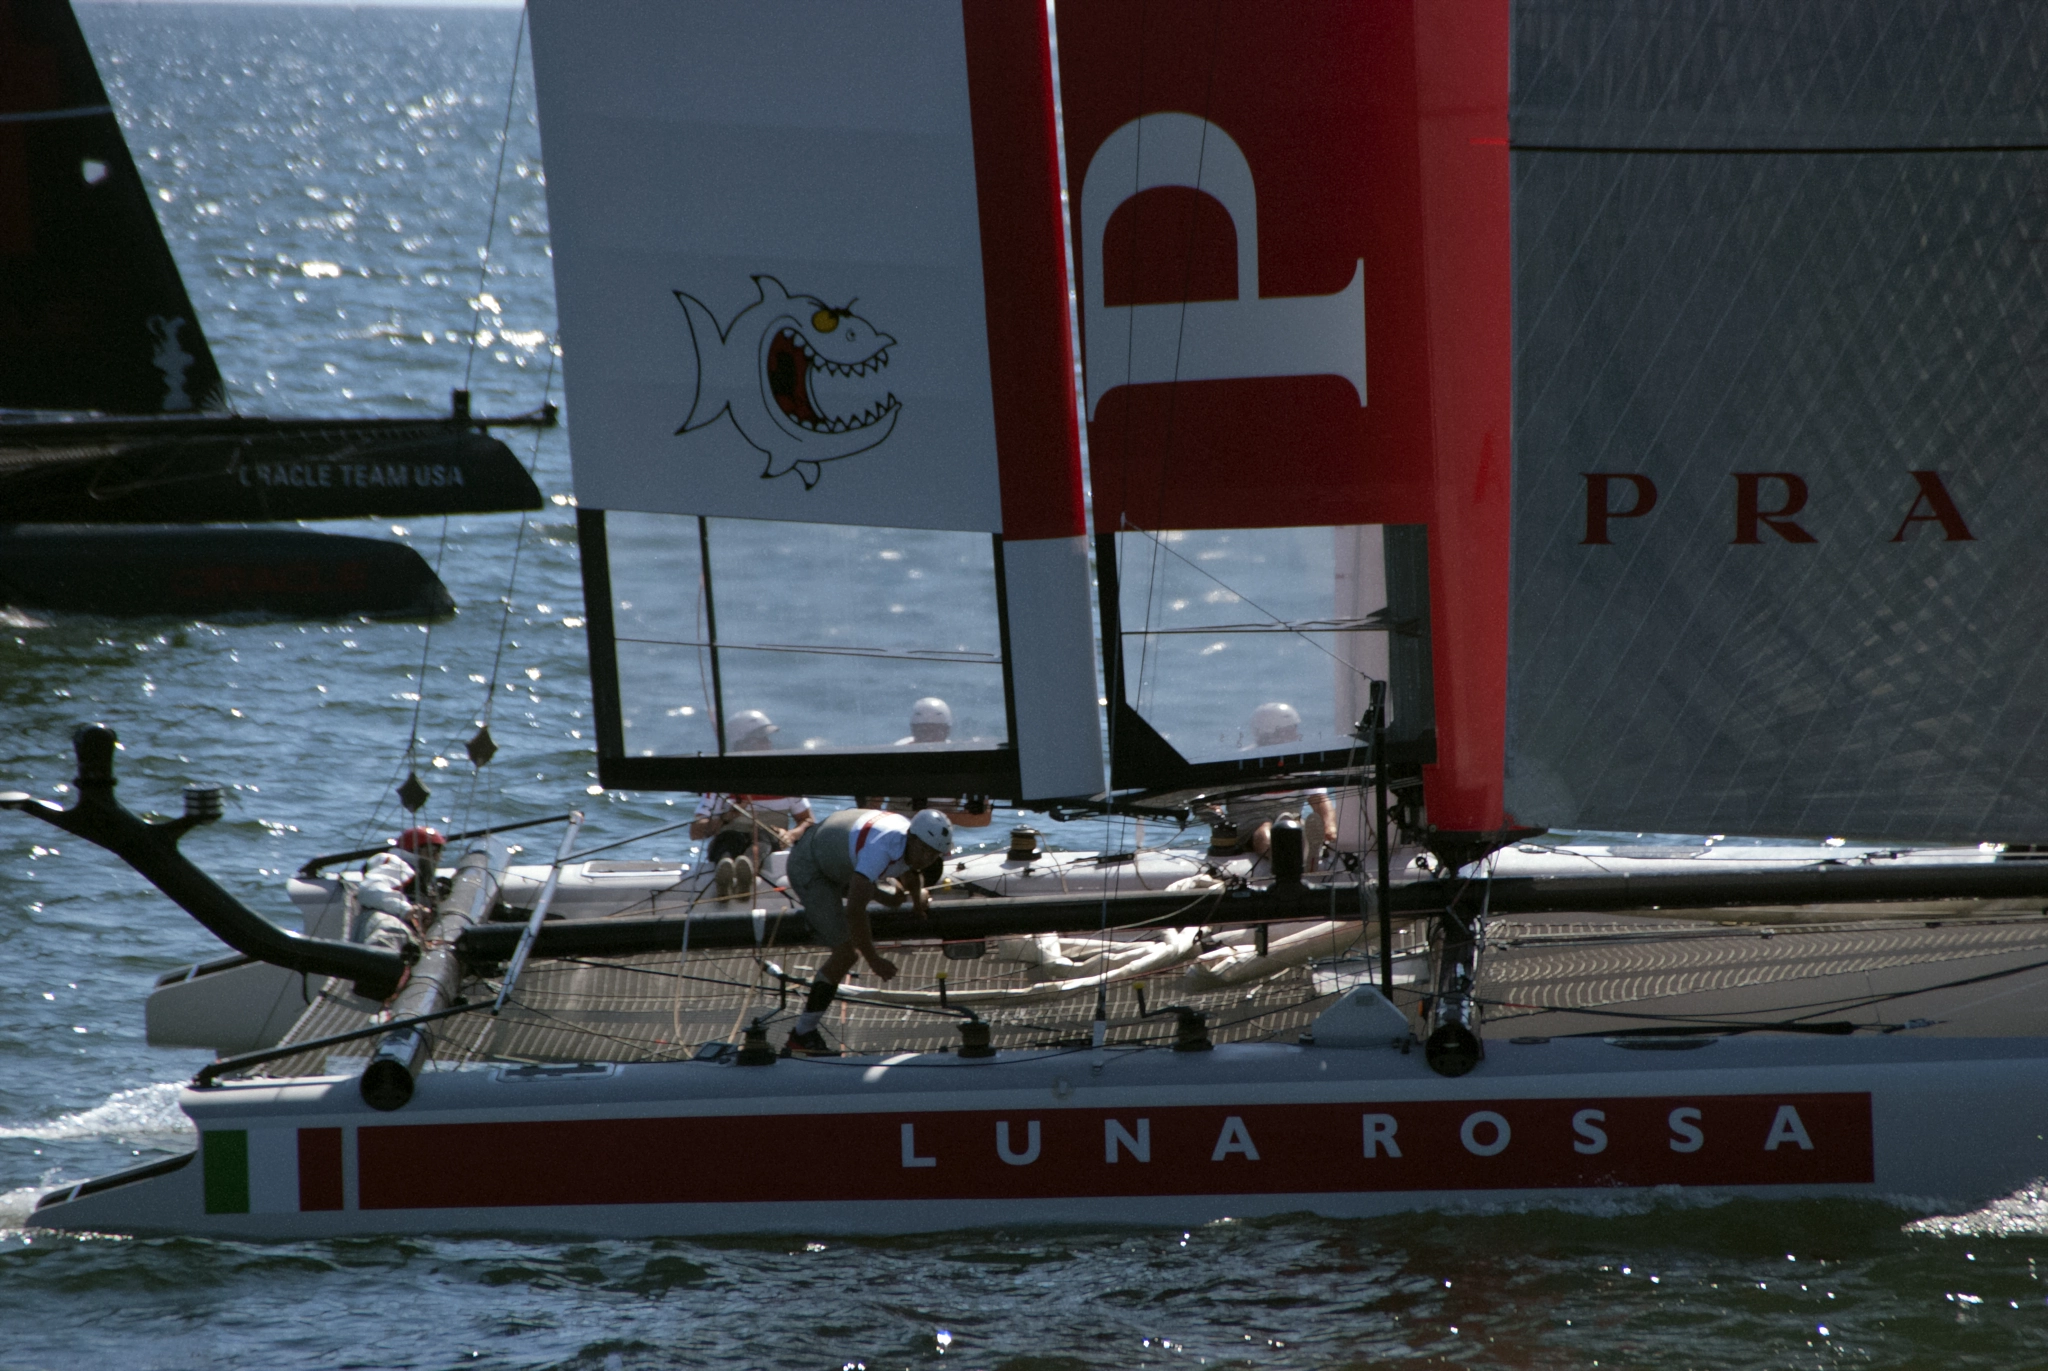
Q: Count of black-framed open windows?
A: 2